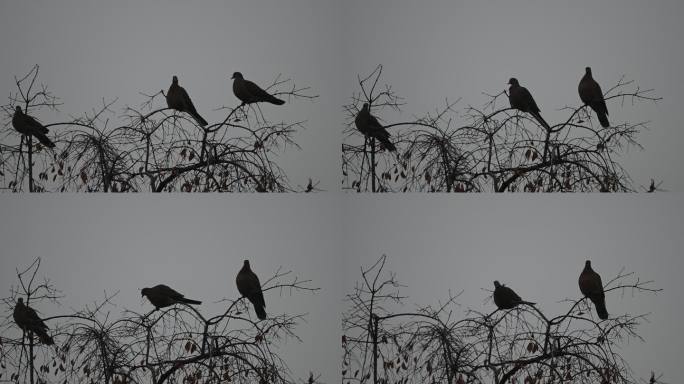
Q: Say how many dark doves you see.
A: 11